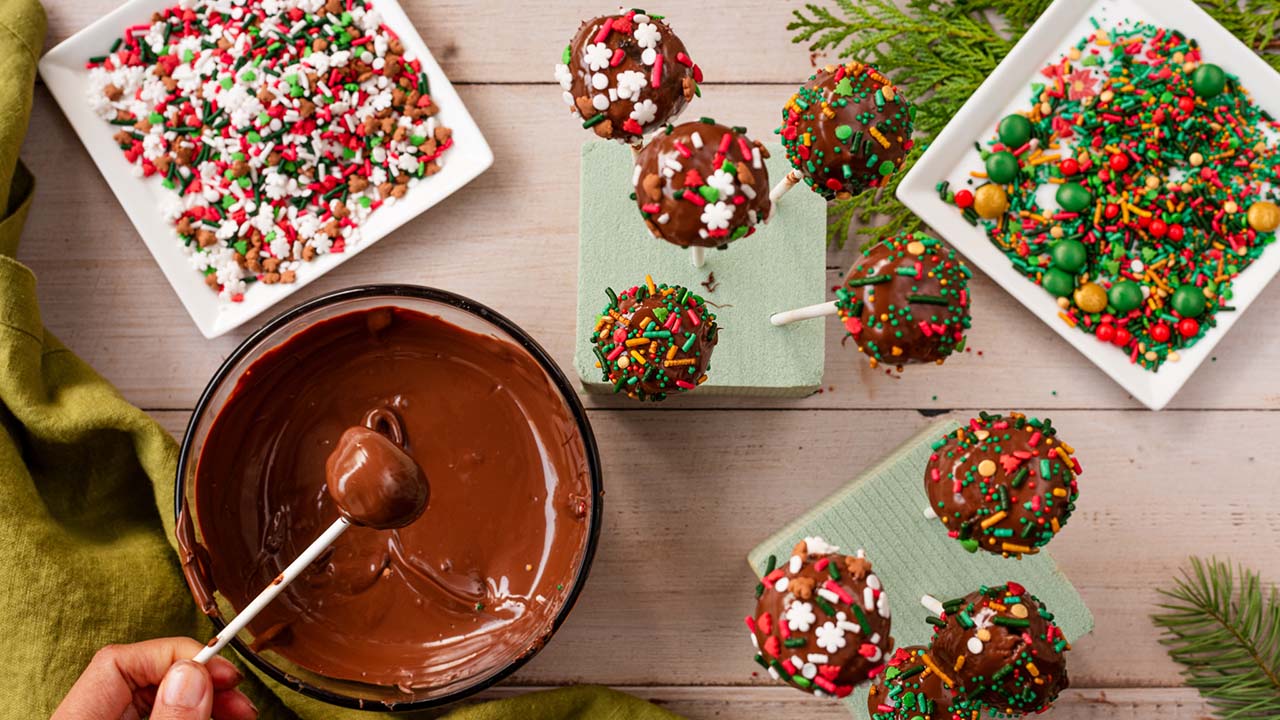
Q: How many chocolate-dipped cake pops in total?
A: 10